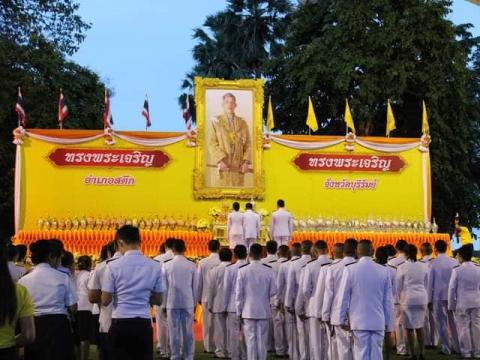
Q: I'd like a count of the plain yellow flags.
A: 5